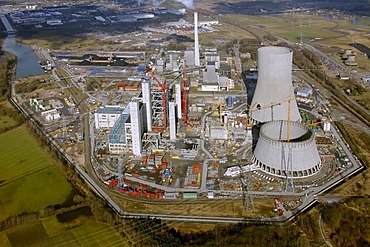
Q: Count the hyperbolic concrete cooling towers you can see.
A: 2